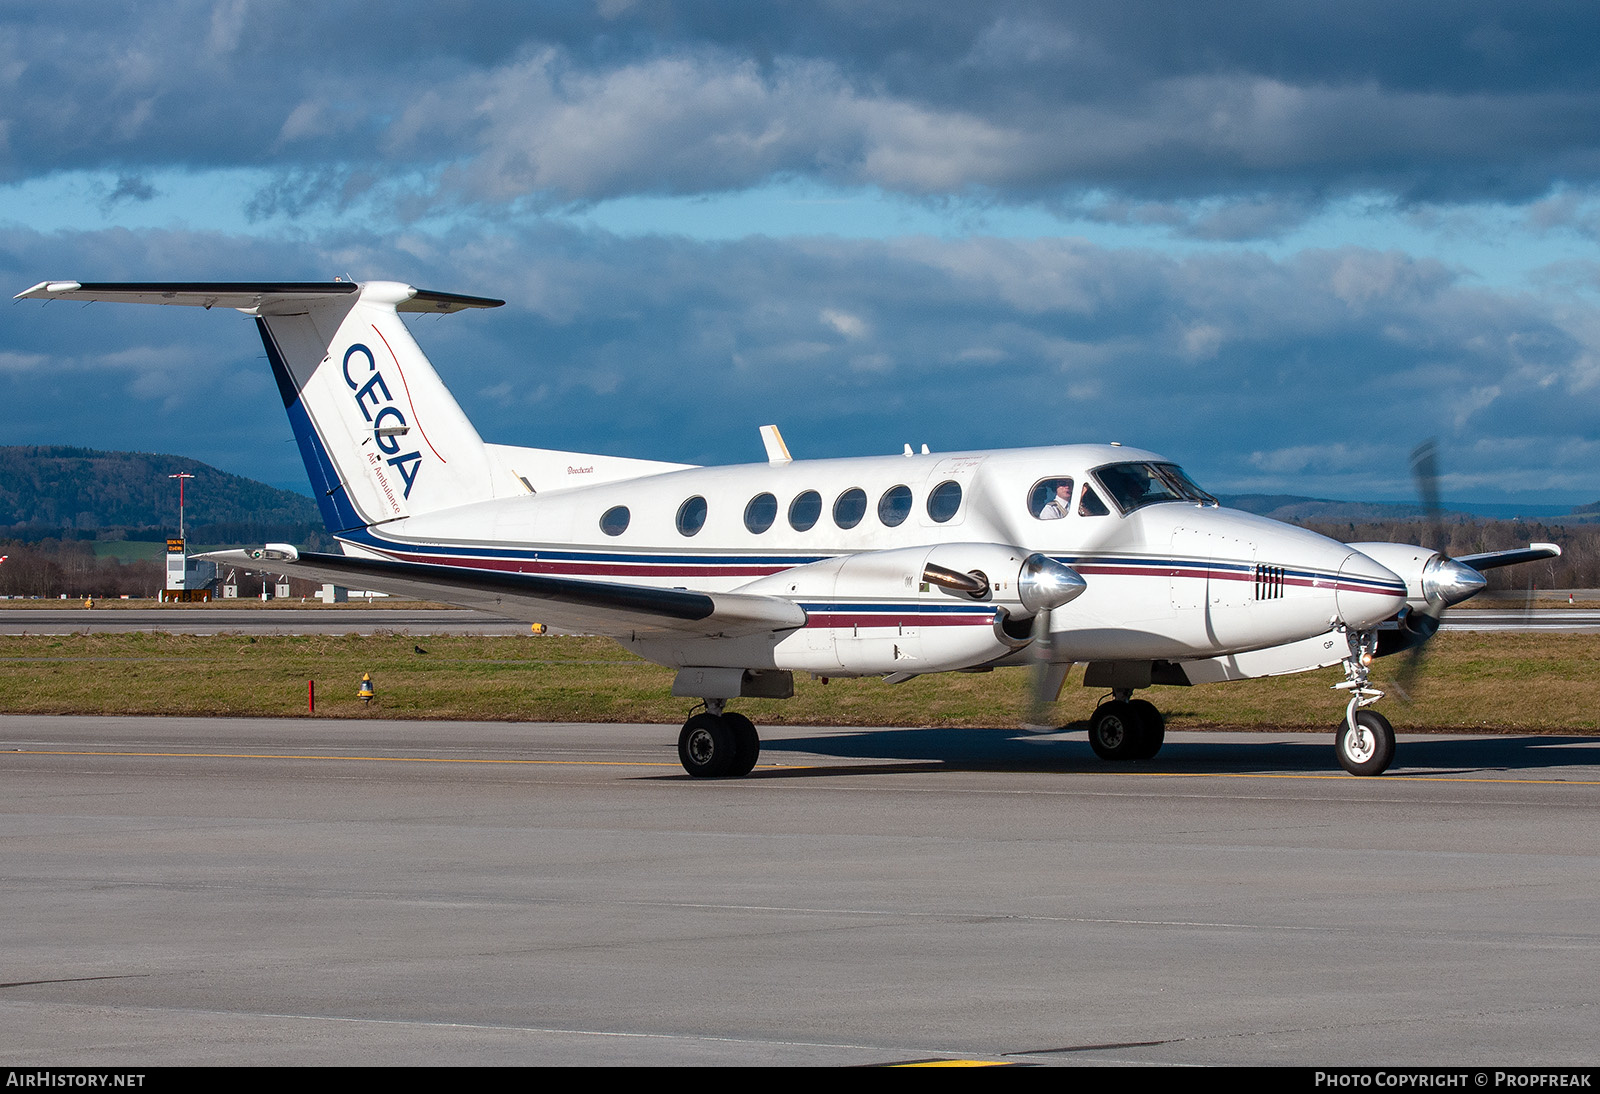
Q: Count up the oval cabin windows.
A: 7